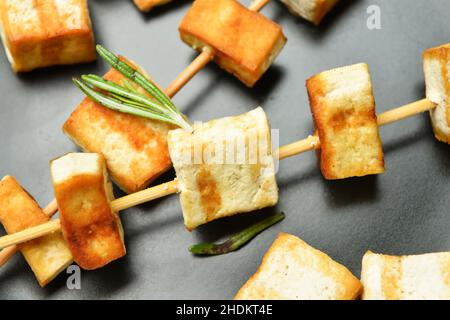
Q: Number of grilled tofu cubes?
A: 12